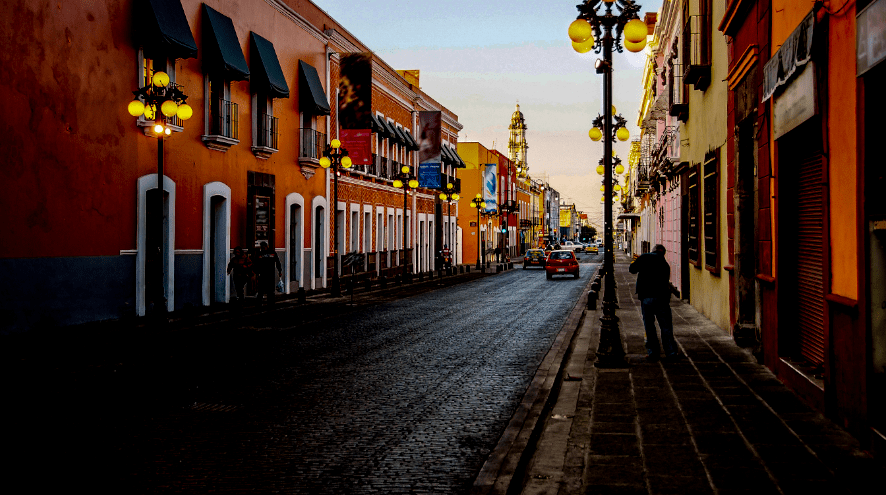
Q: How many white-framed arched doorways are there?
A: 4